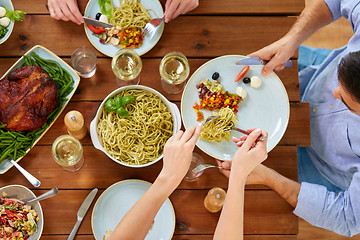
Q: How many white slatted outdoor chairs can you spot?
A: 0